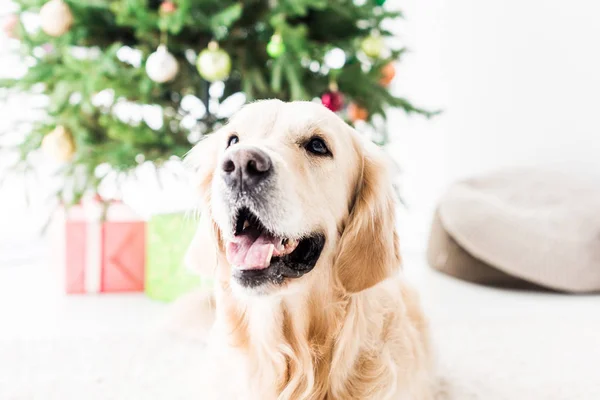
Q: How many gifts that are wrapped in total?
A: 2